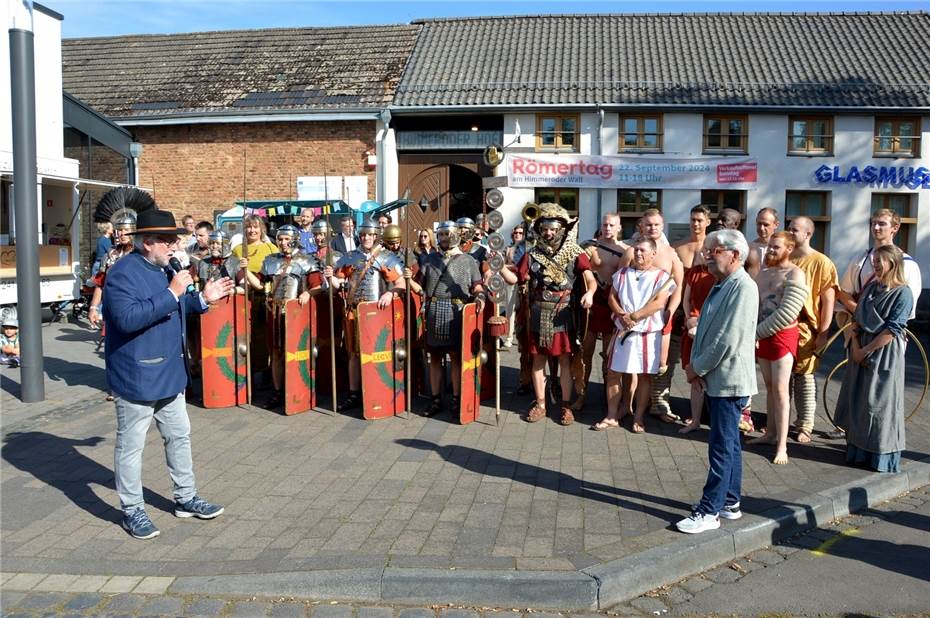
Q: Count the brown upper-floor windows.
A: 5